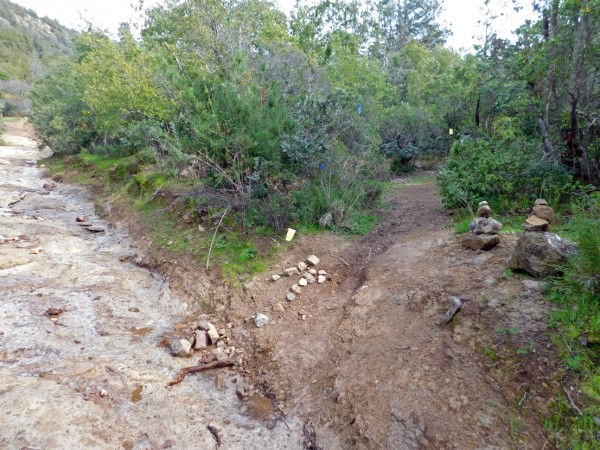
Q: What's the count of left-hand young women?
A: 0